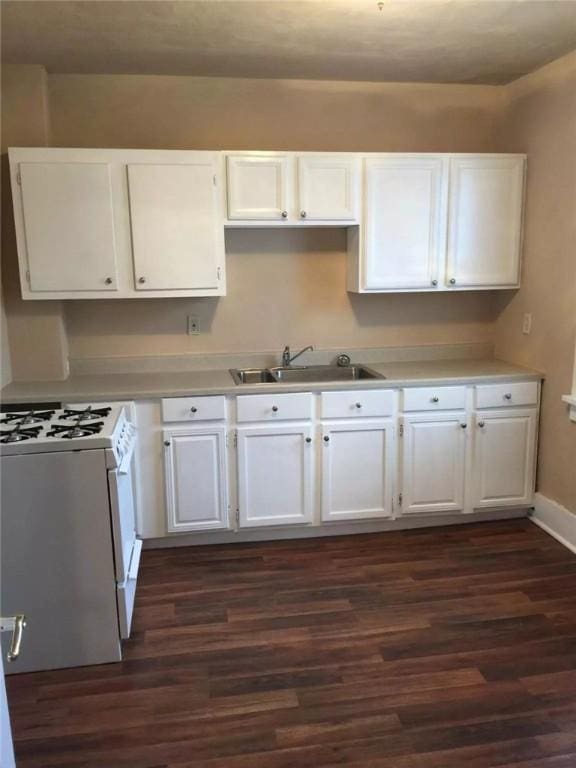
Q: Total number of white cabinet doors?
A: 11